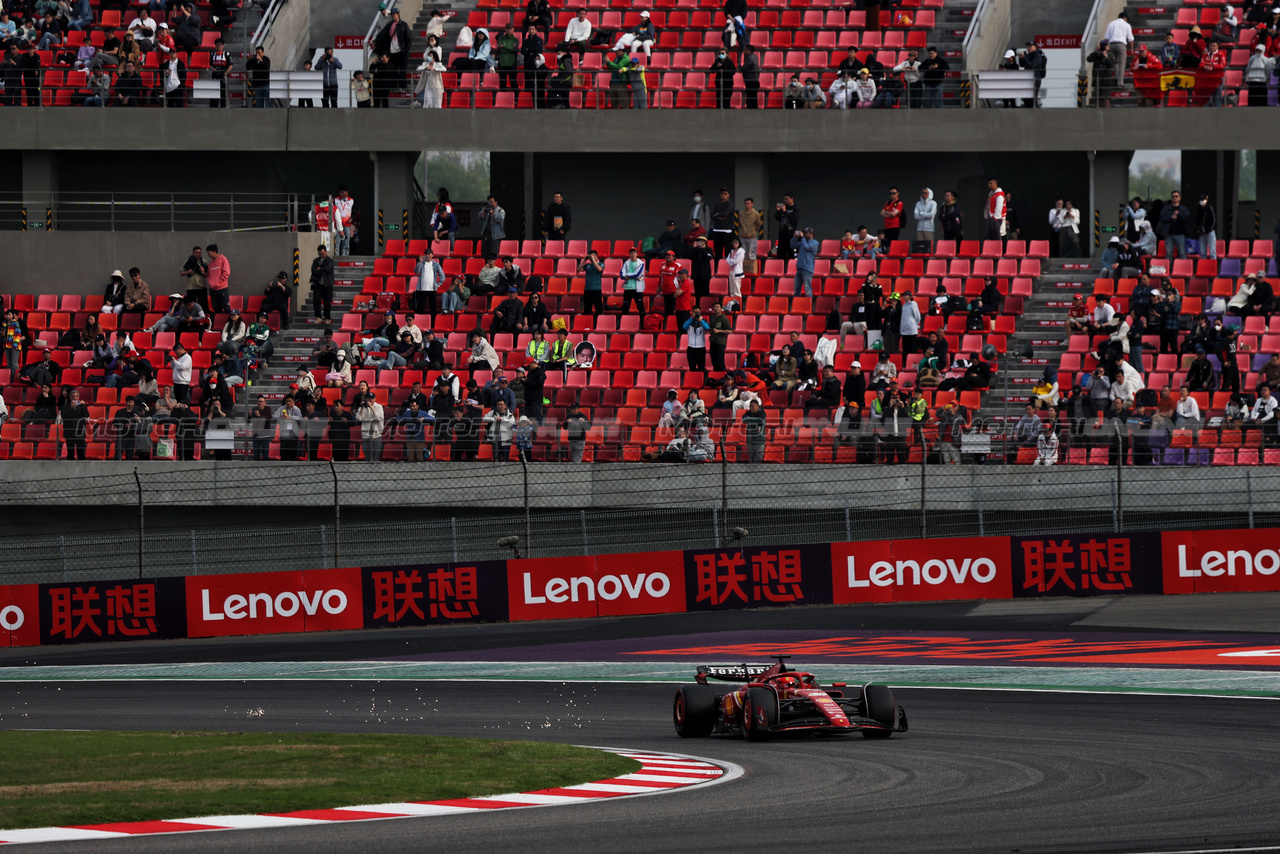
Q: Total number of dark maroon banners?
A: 4